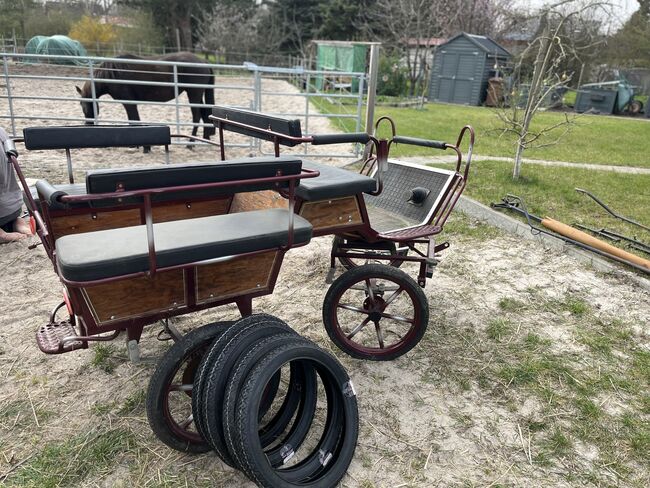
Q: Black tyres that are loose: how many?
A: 4